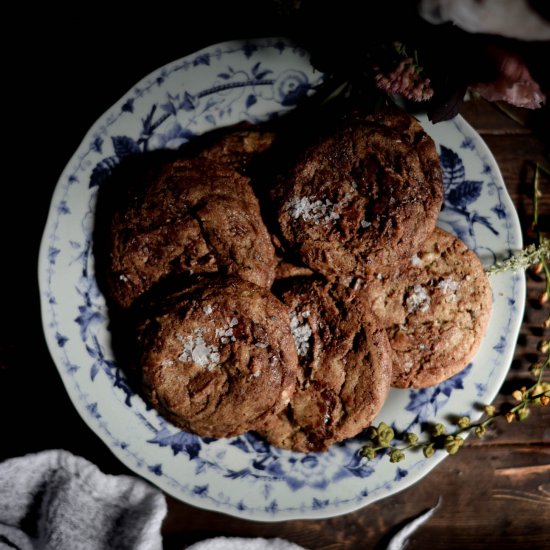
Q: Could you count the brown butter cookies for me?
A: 6